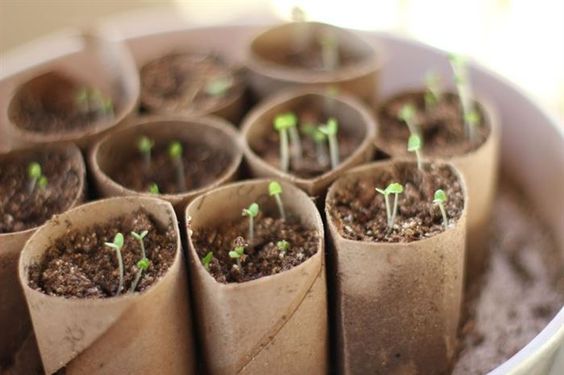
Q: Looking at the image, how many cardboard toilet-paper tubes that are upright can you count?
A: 10